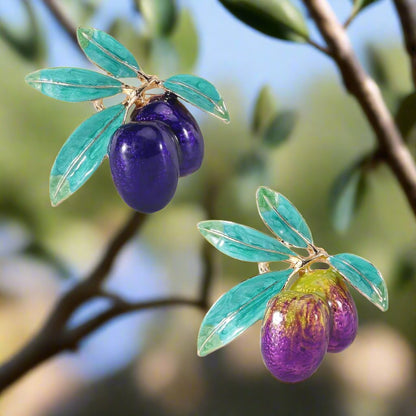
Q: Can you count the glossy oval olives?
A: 4